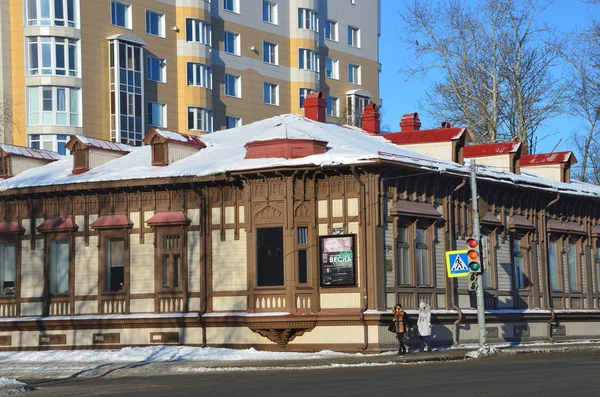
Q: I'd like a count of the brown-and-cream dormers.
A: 6